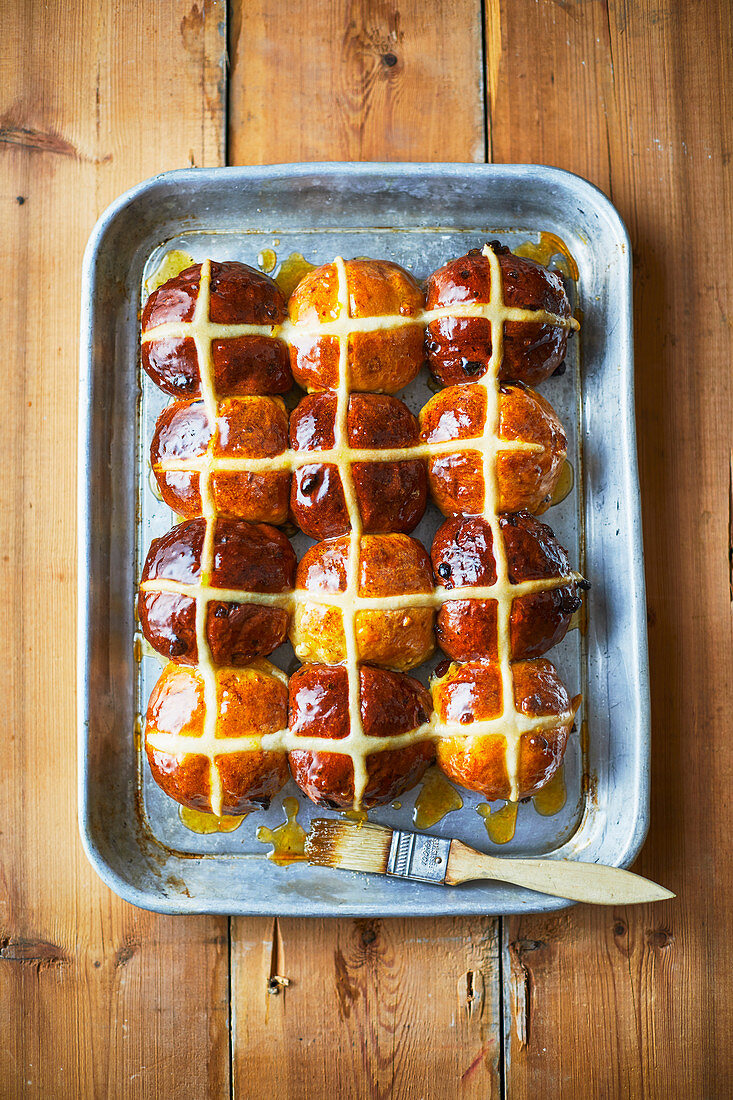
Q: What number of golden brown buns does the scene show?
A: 6